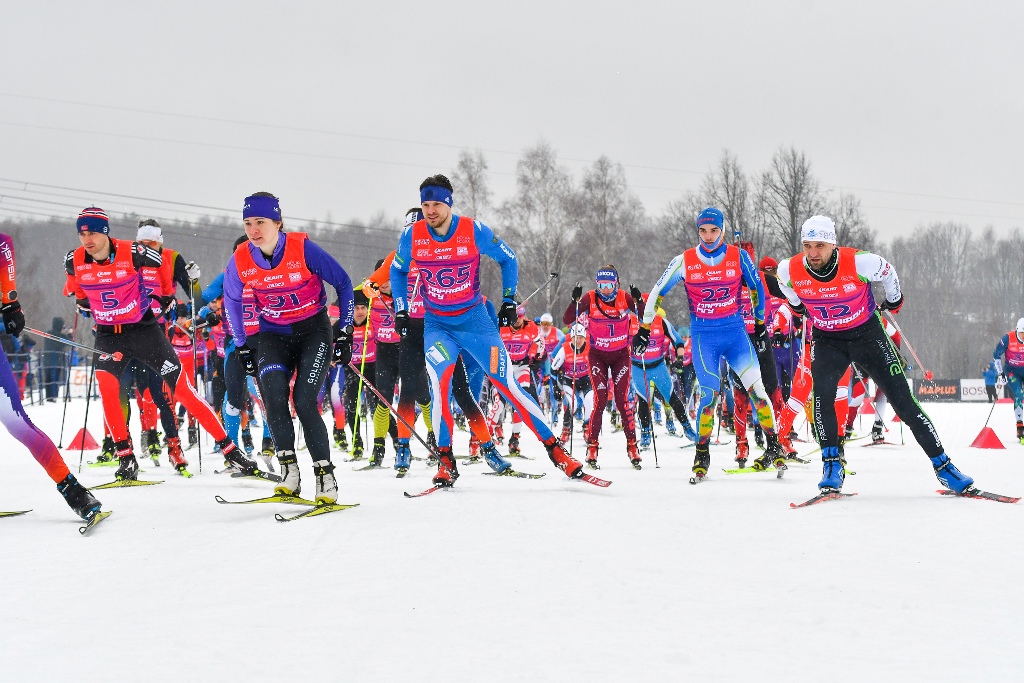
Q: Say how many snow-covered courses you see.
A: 1